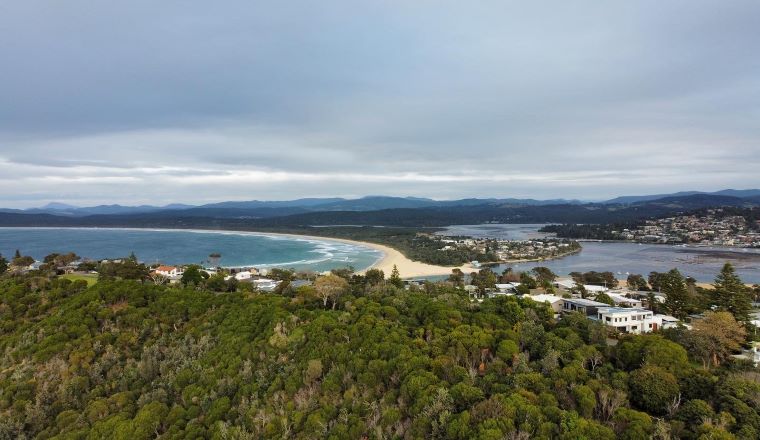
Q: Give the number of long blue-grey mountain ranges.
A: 1